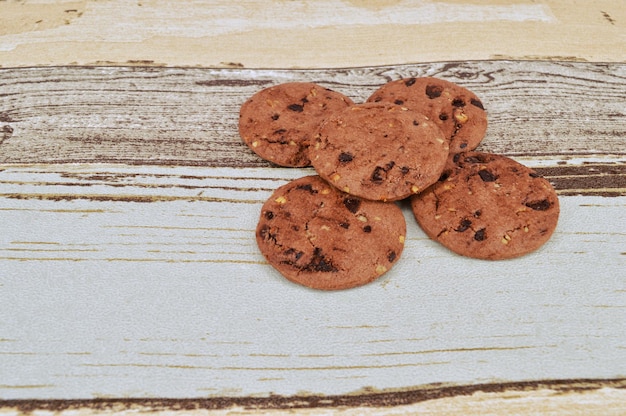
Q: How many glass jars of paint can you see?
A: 0